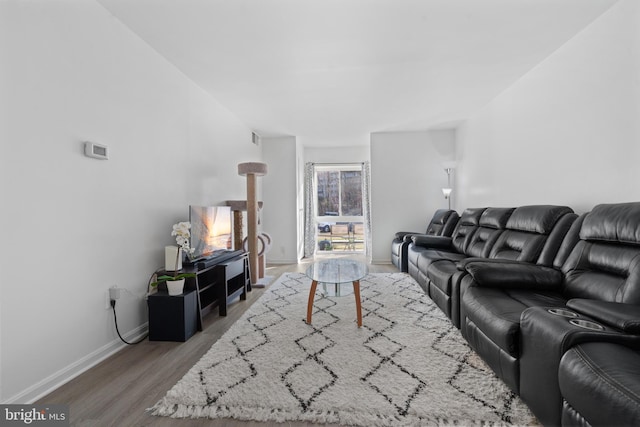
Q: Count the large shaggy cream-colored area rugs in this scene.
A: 1